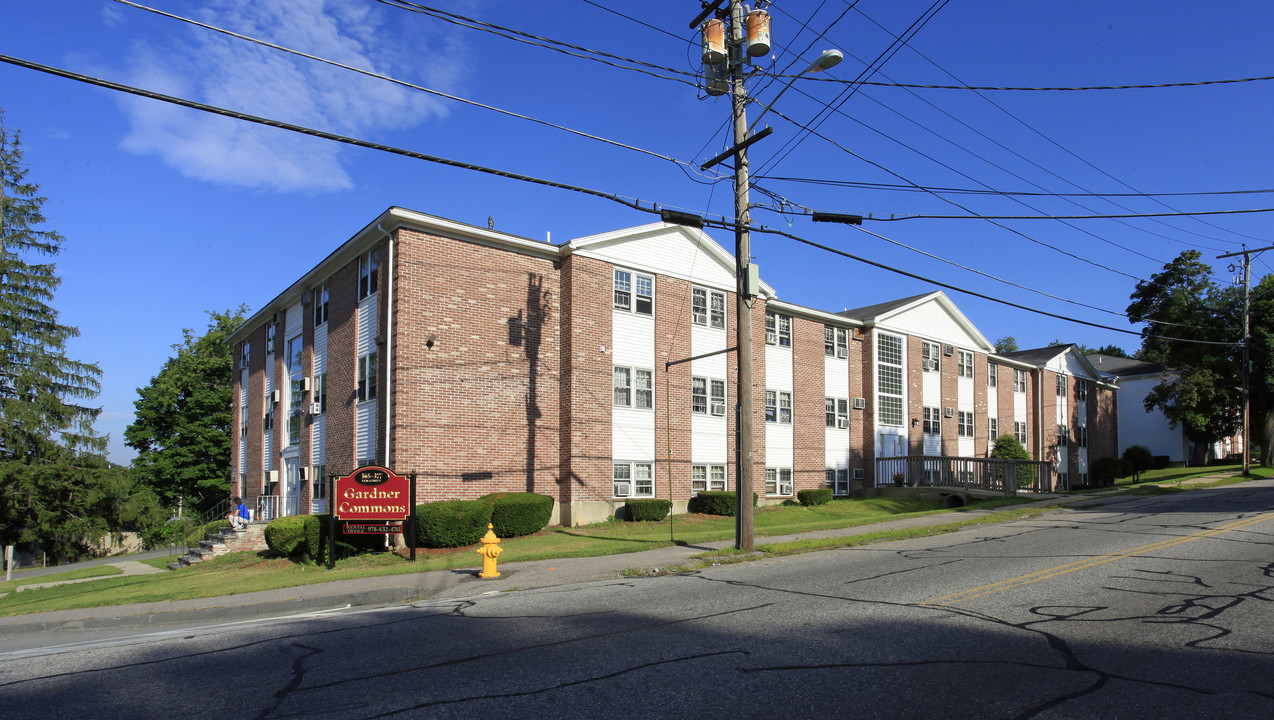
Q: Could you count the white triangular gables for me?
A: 3